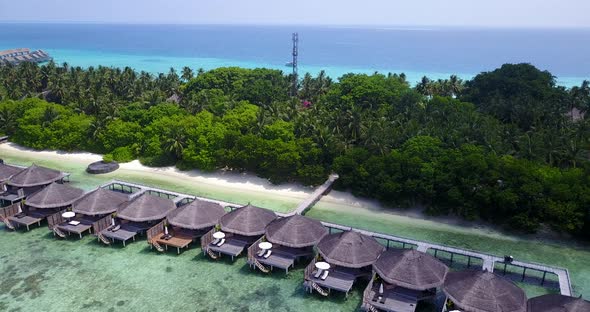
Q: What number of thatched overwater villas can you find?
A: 12